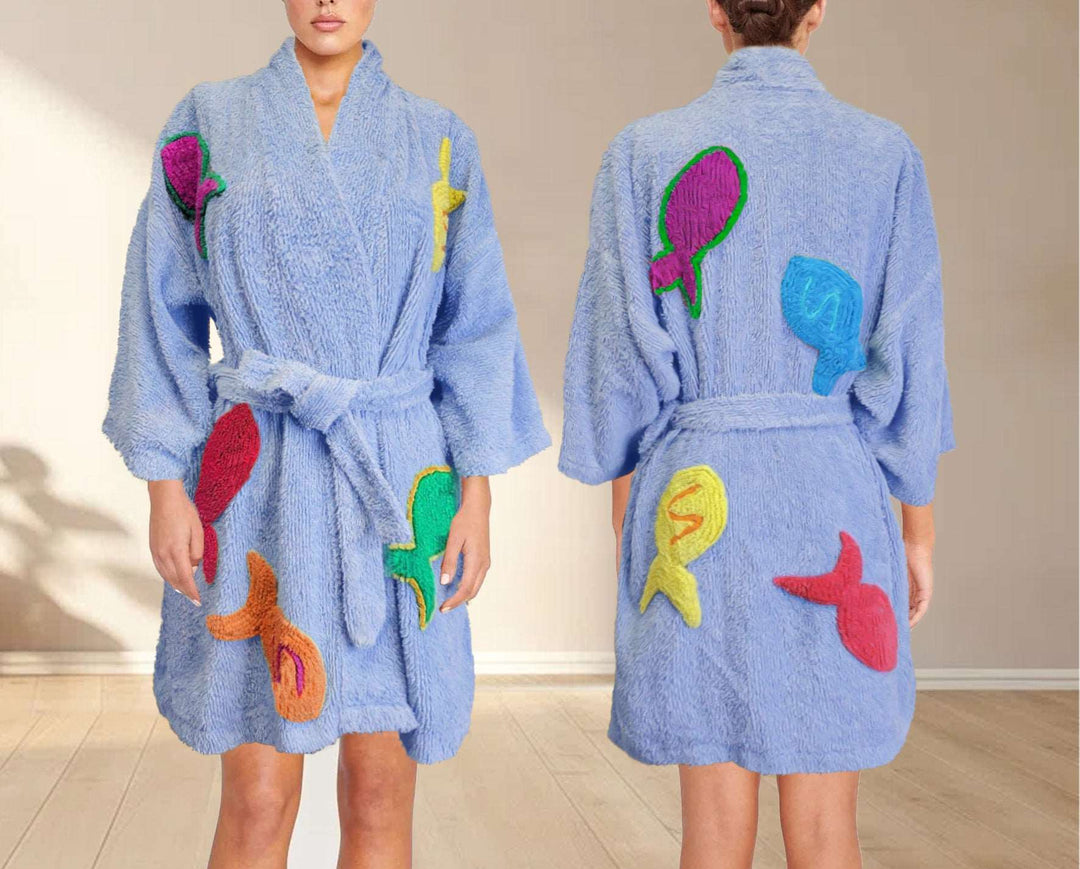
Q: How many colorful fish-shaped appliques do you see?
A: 9